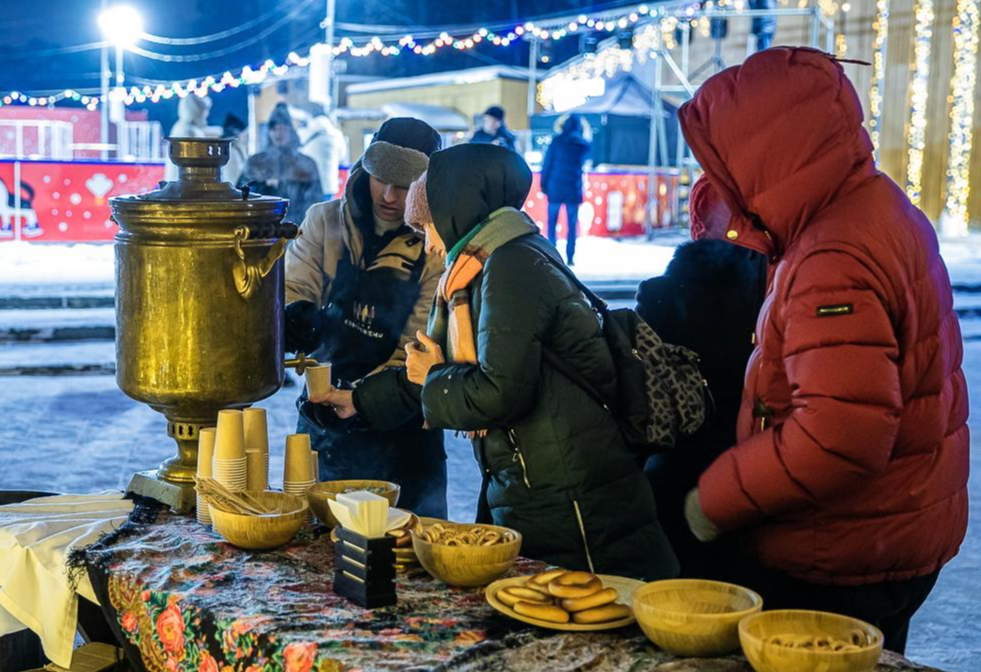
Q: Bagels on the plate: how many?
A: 6